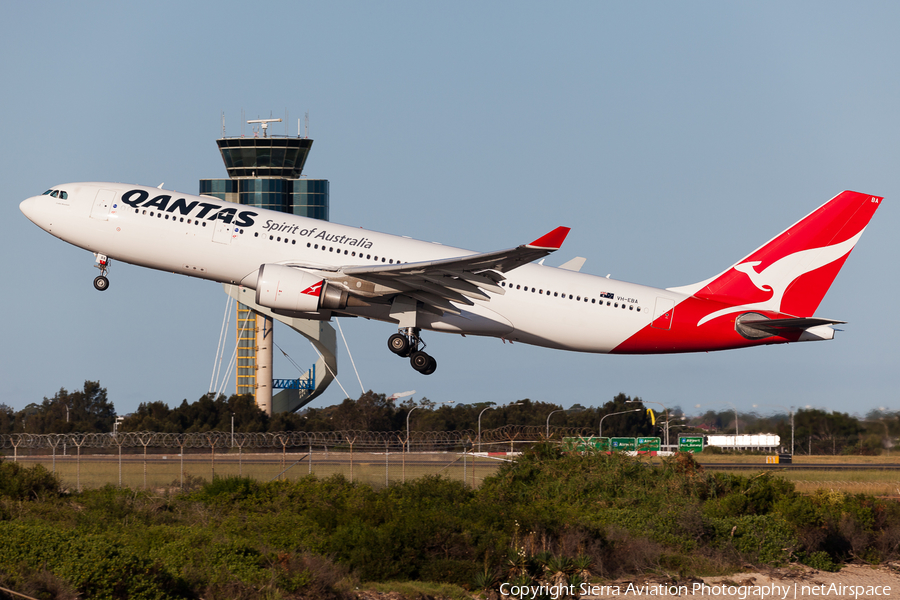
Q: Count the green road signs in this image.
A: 4